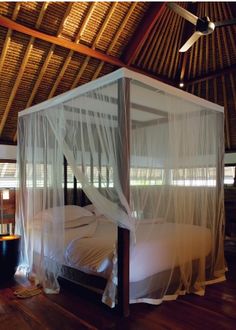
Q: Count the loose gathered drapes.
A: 1